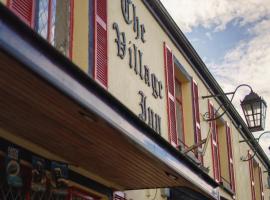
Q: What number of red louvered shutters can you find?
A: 8